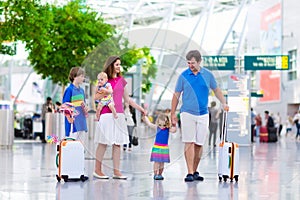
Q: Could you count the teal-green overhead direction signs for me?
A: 2